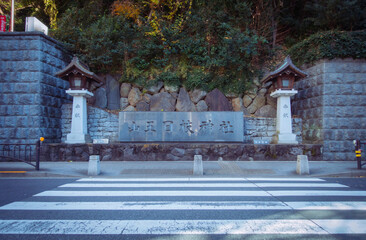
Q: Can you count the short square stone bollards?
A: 3